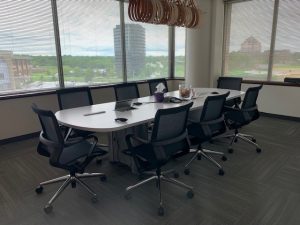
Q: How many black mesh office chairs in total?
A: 8